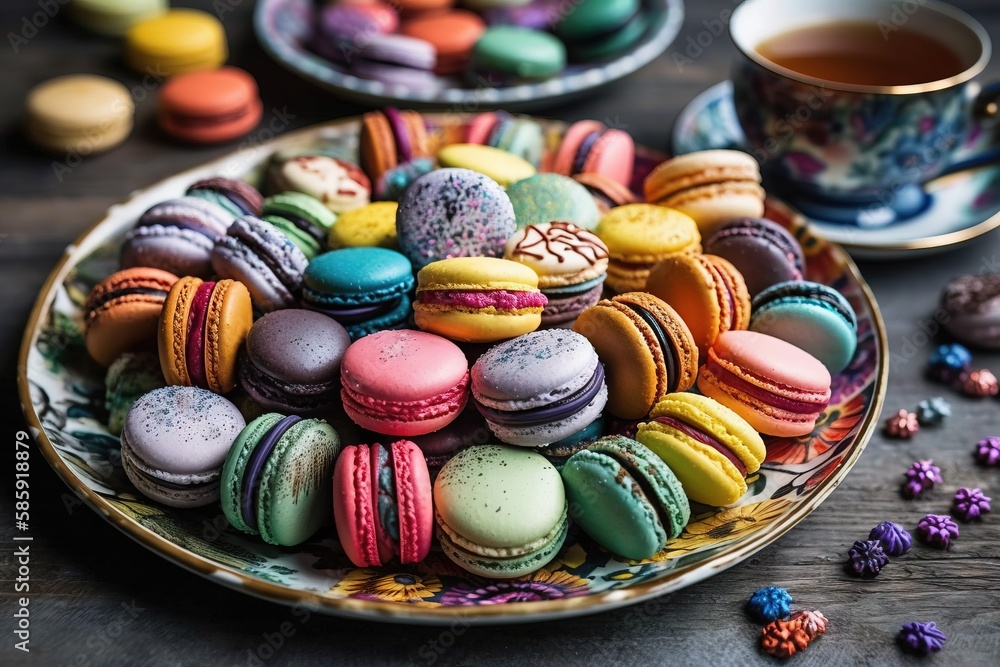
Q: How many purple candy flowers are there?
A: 7